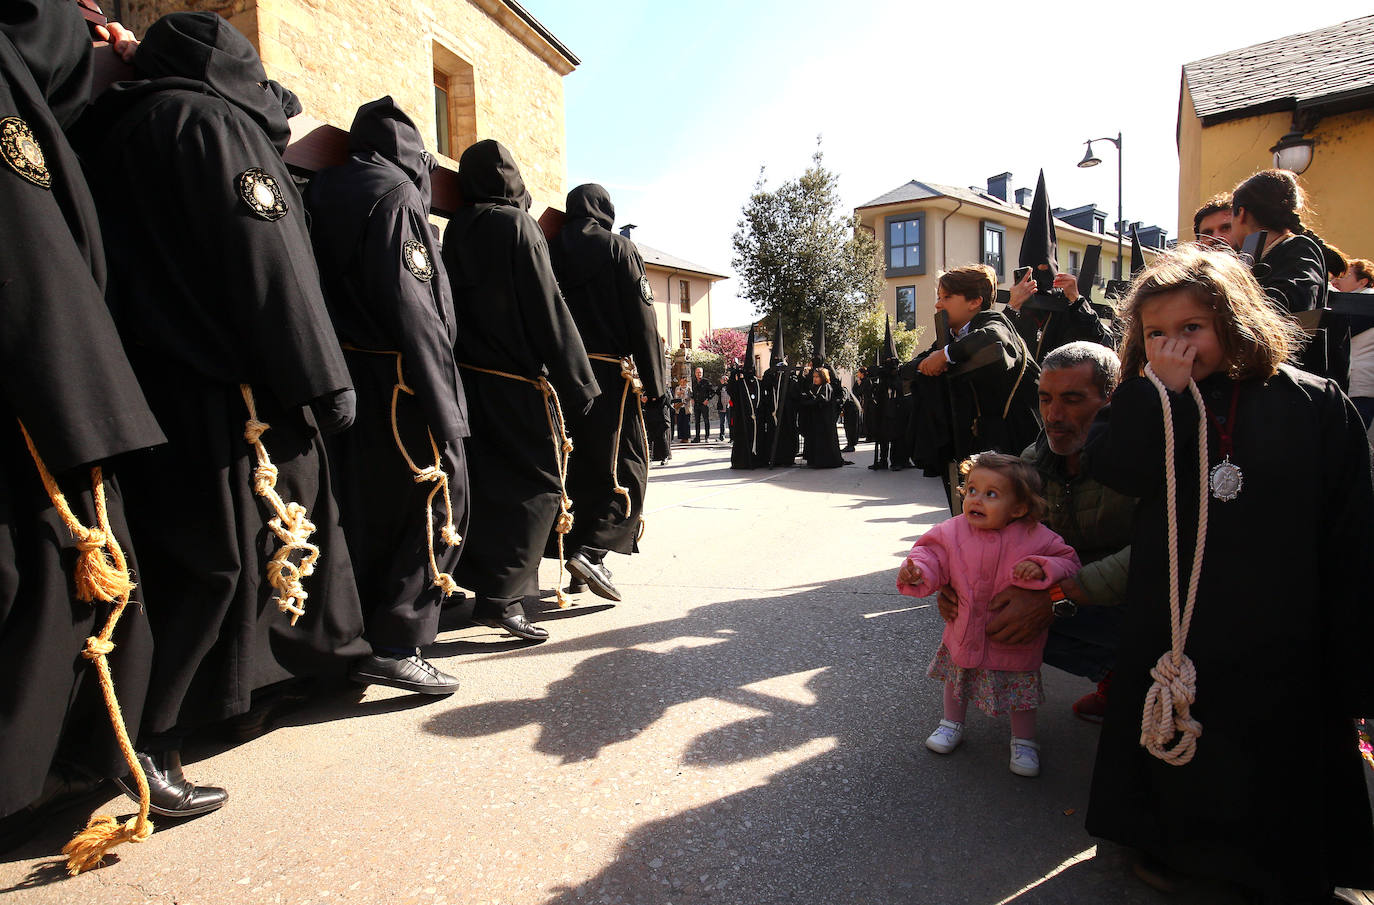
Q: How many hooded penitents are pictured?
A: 11